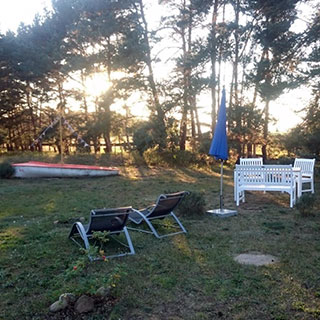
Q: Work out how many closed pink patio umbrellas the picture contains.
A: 0